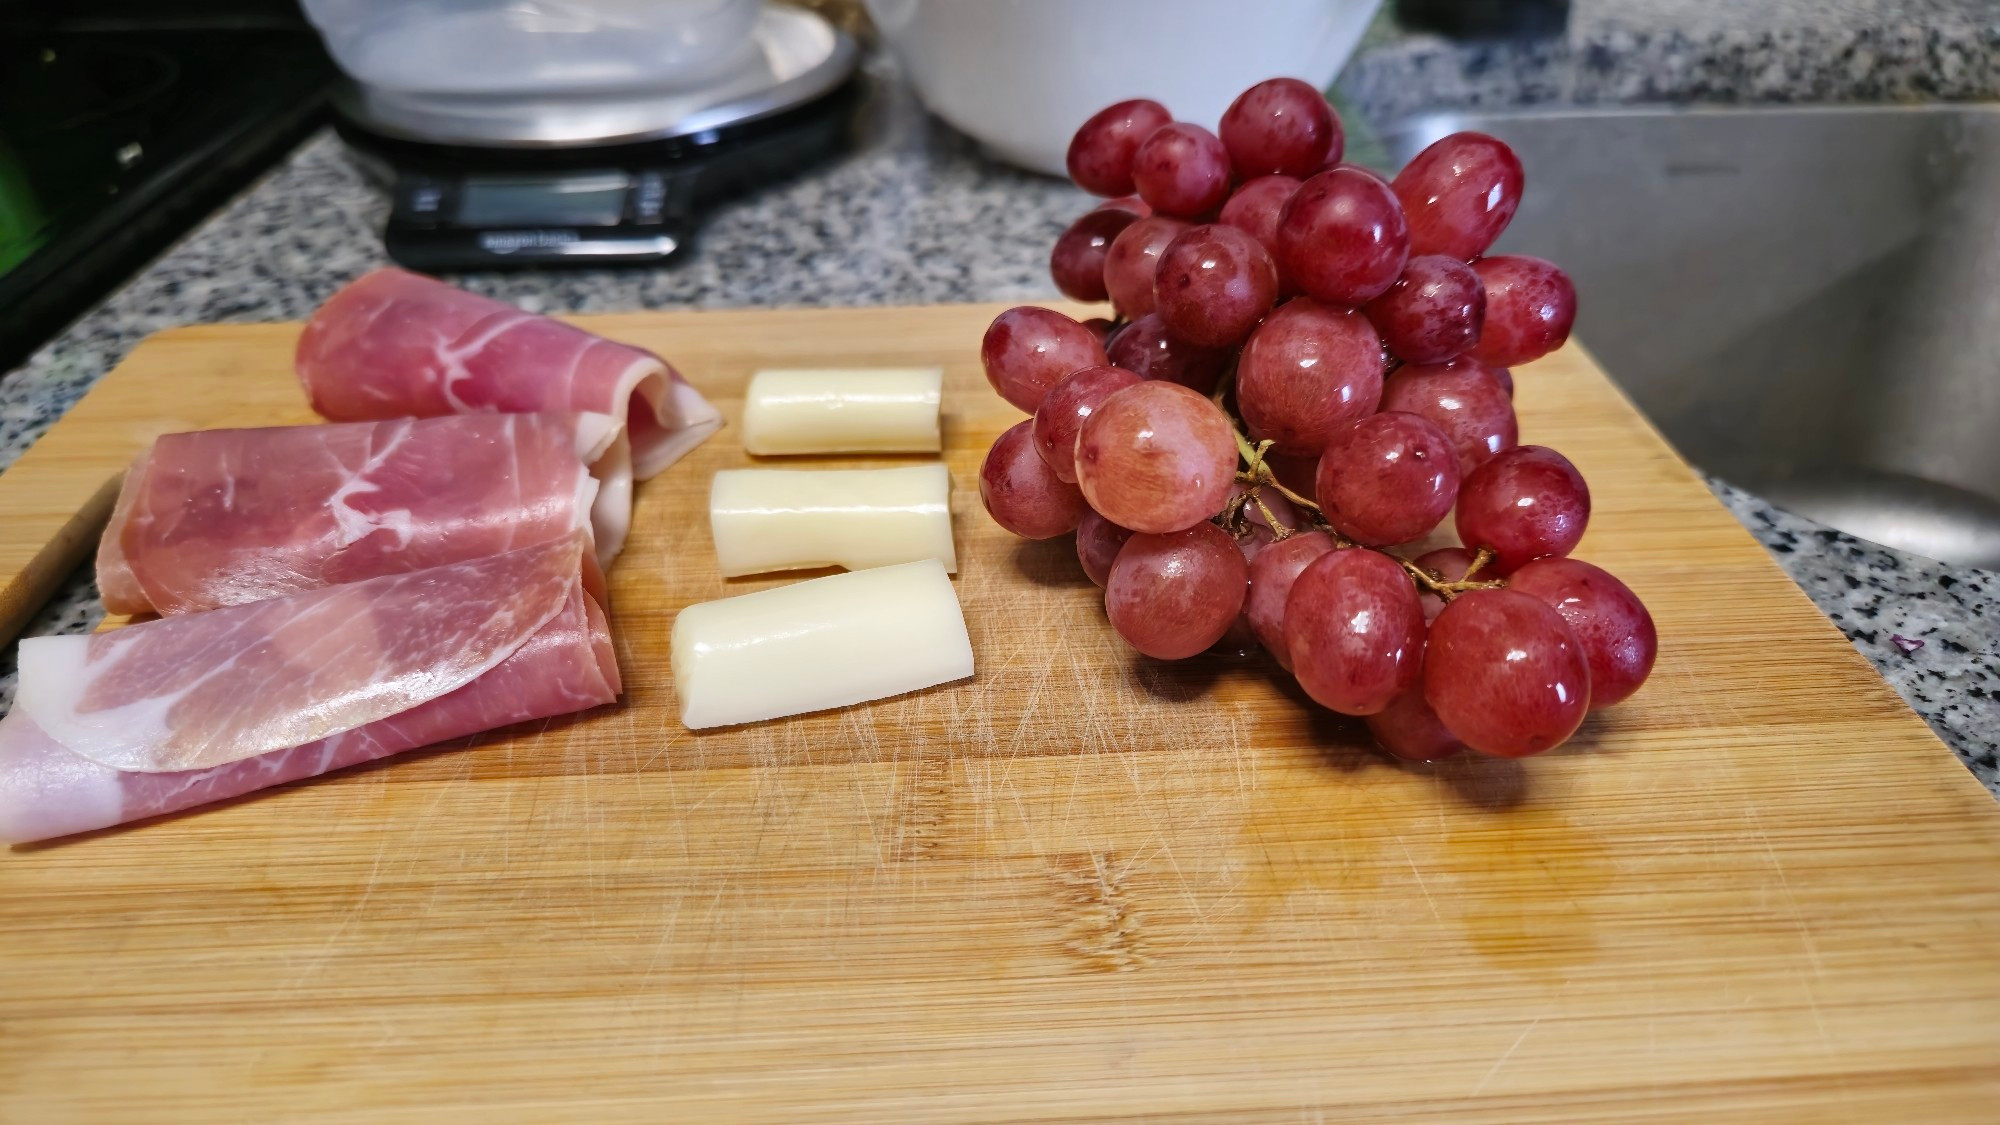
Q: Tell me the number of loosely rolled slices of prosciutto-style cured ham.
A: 3